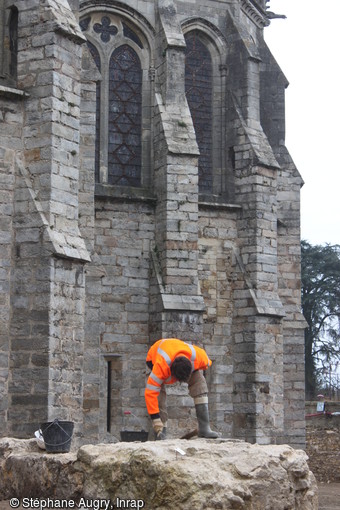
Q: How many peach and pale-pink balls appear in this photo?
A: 0